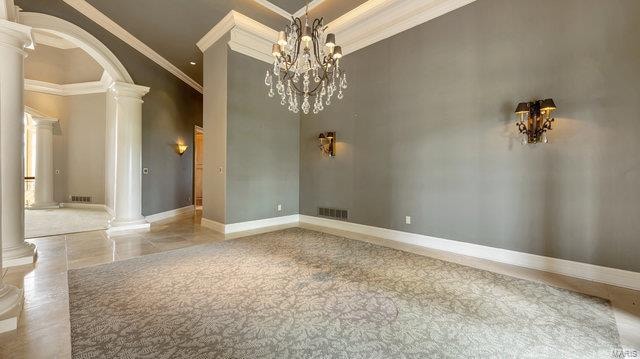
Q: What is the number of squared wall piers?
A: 1